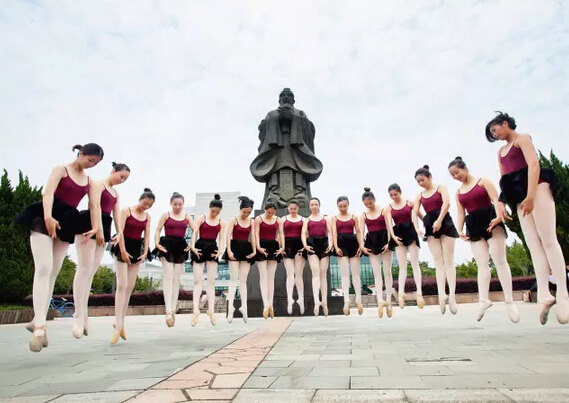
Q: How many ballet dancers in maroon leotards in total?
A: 15